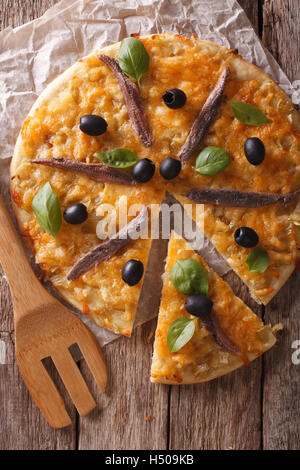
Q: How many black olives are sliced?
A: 0